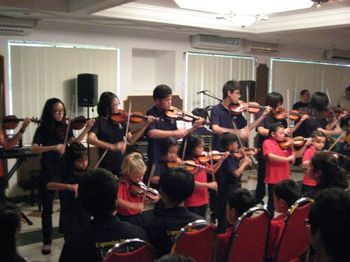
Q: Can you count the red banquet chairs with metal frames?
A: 4